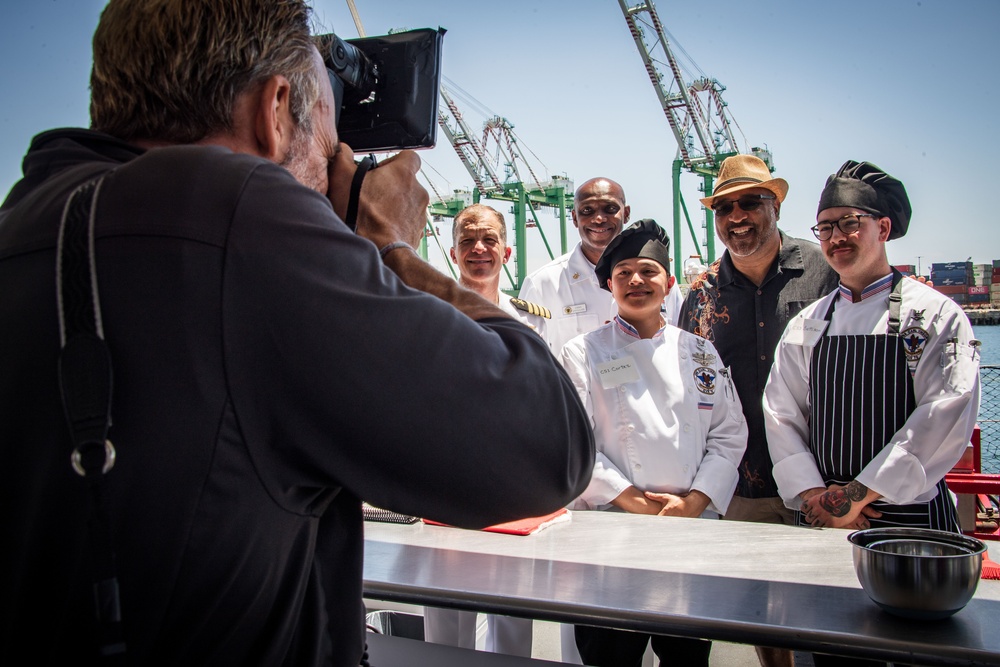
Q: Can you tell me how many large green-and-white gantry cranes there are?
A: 3